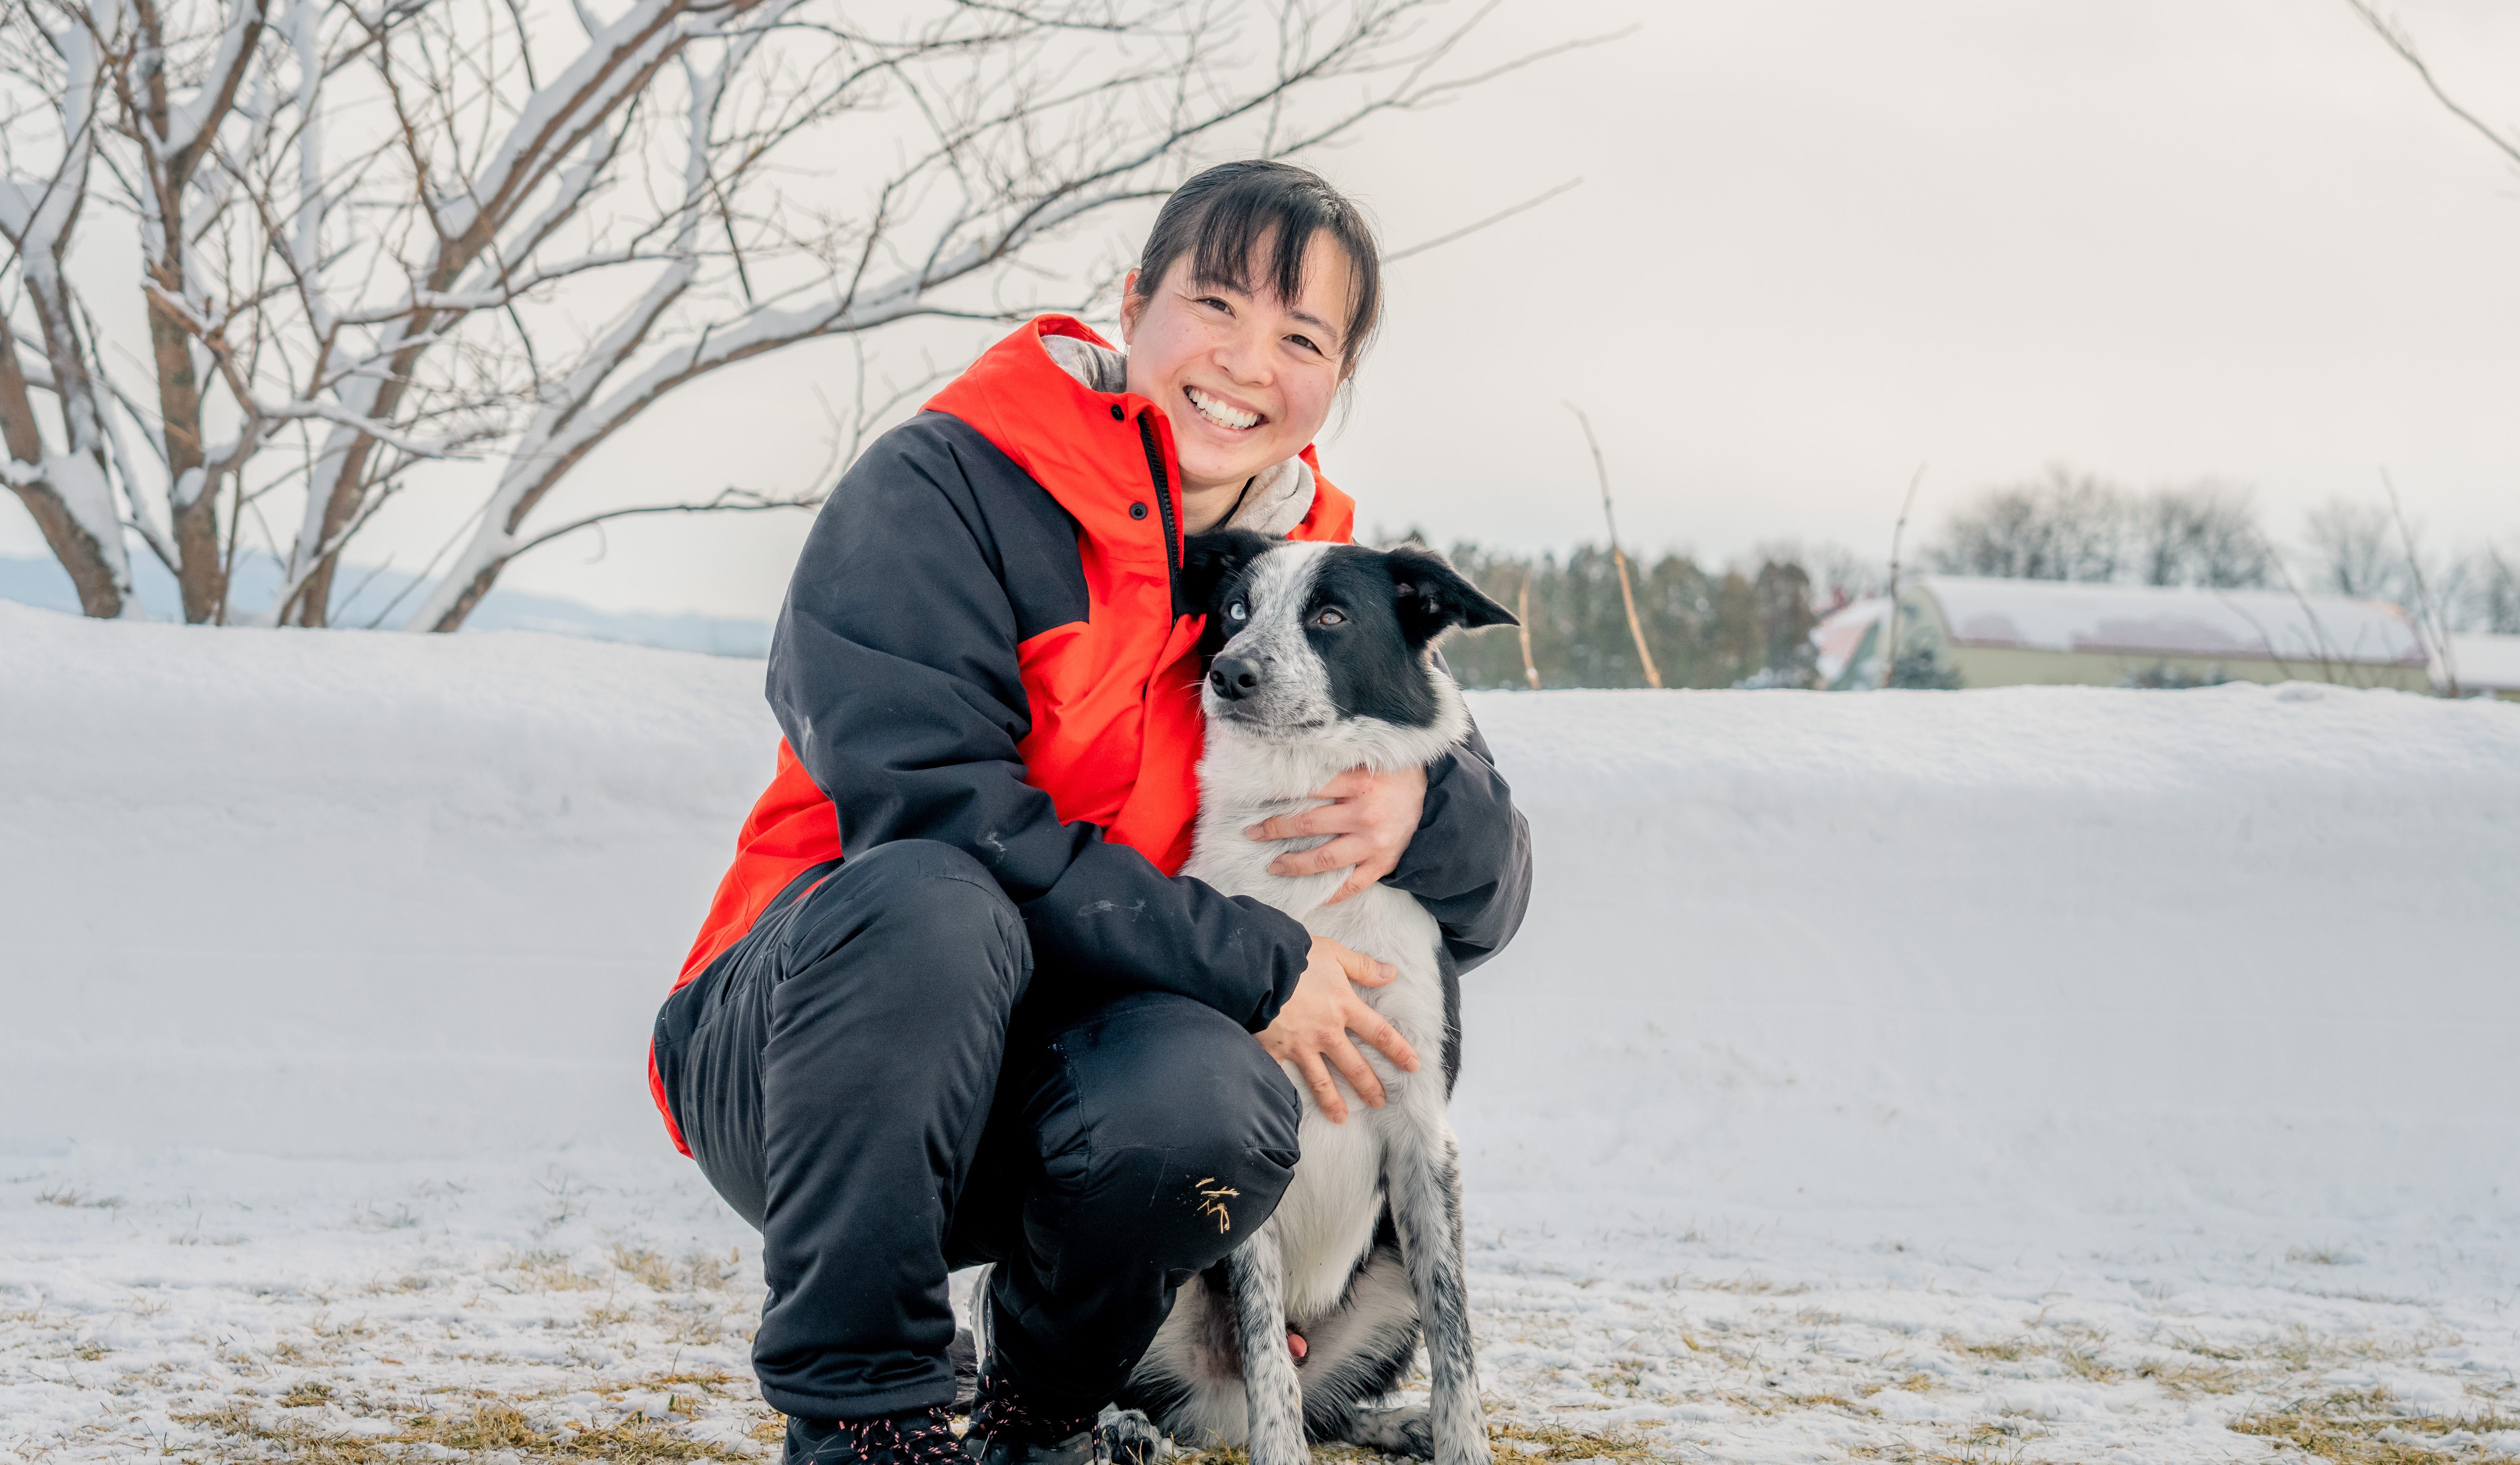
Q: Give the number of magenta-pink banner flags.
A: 0